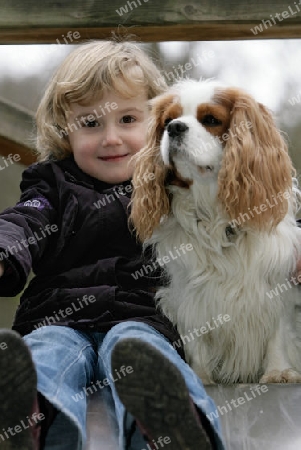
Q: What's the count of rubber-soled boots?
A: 2